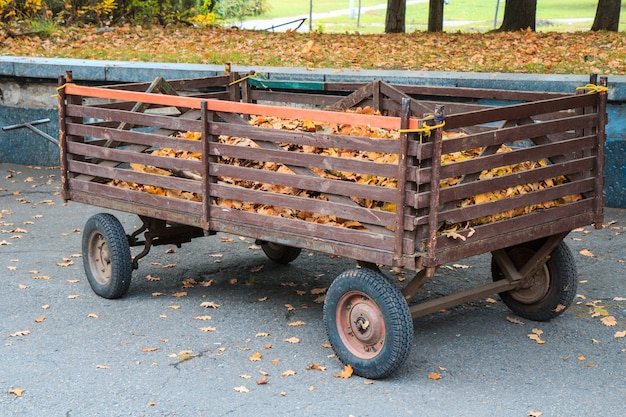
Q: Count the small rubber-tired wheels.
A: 4